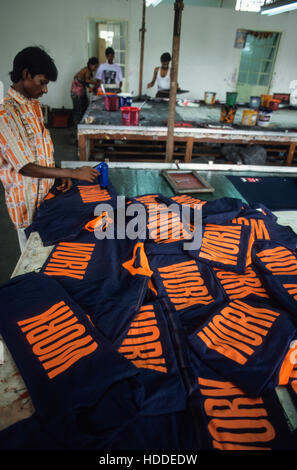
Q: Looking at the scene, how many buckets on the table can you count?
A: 11